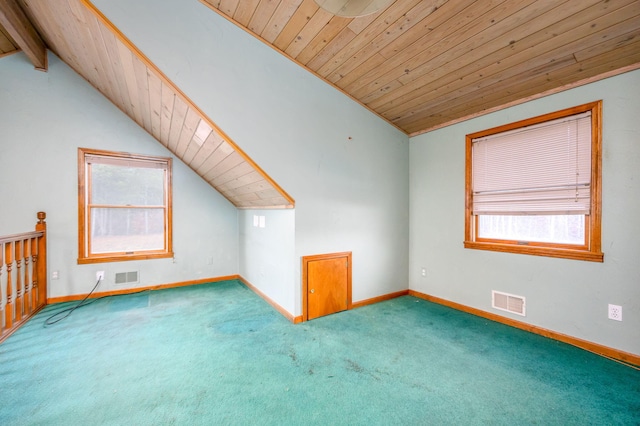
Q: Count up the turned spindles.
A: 5